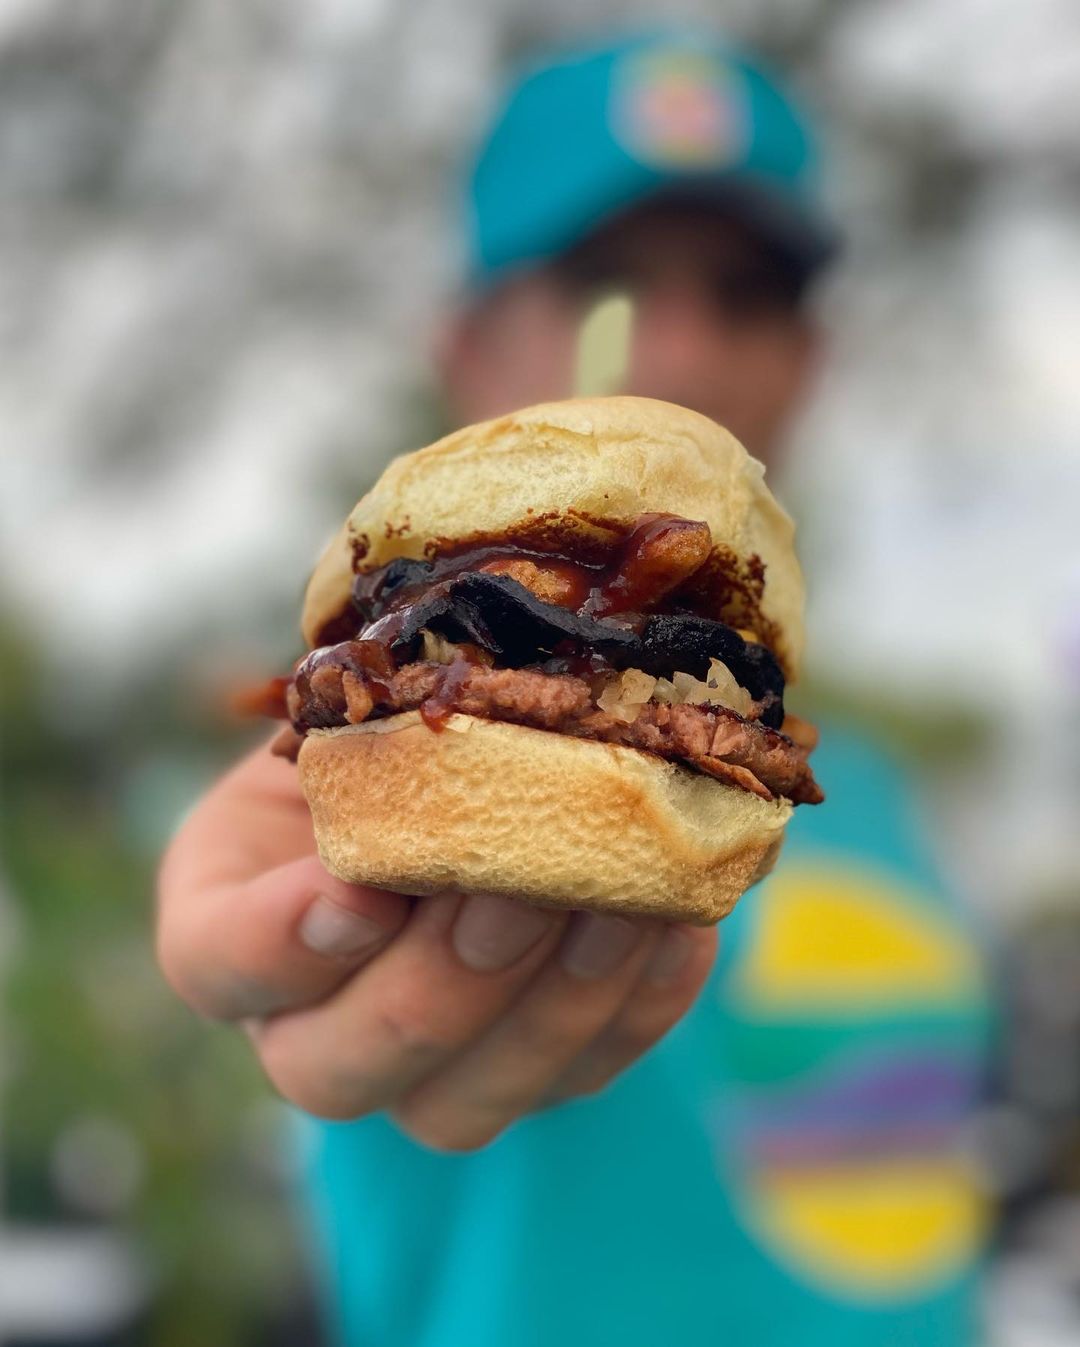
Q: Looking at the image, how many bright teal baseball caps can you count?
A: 1